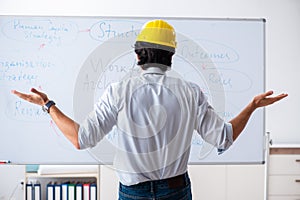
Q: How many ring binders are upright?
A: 9